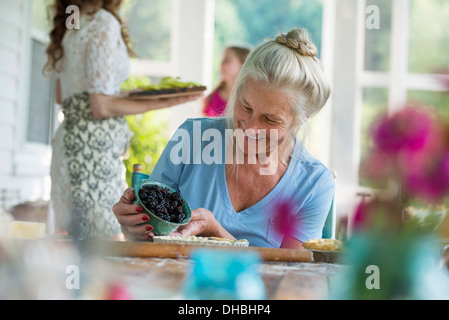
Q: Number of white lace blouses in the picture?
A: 1